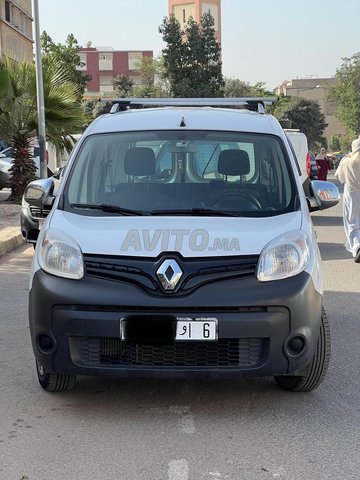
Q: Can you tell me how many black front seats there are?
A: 2